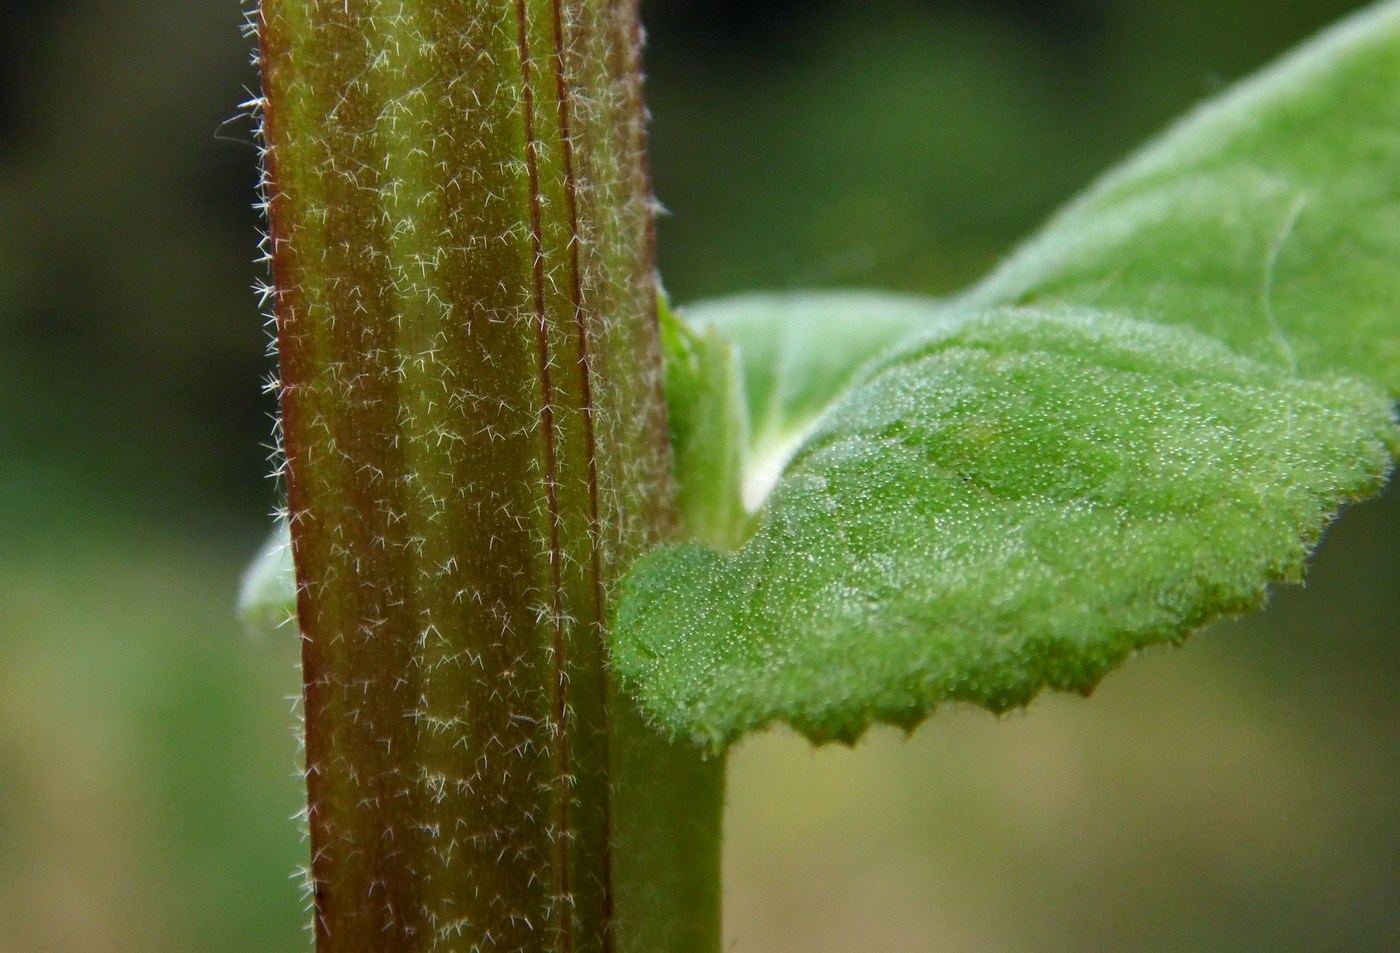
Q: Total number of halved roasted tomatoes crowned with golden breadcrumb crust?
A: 0